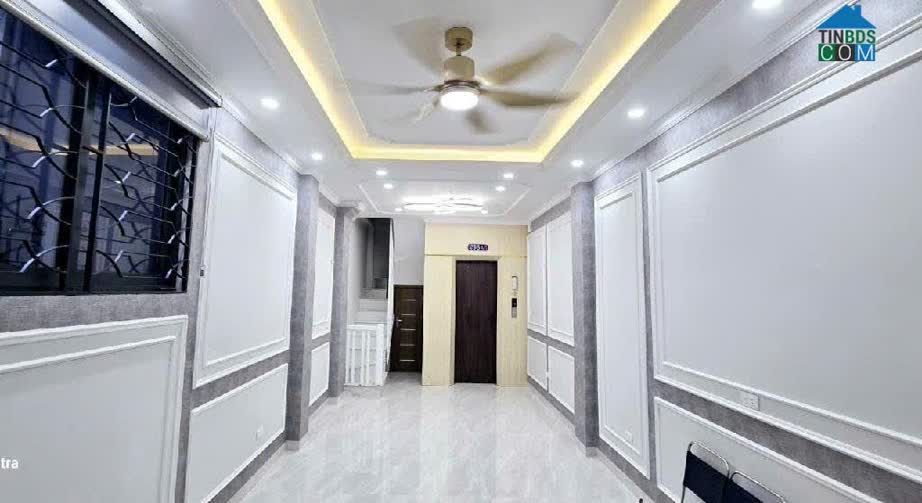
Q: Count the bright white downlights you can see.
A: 11